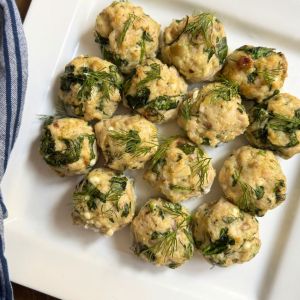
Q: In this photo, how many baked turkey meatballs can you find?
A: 14